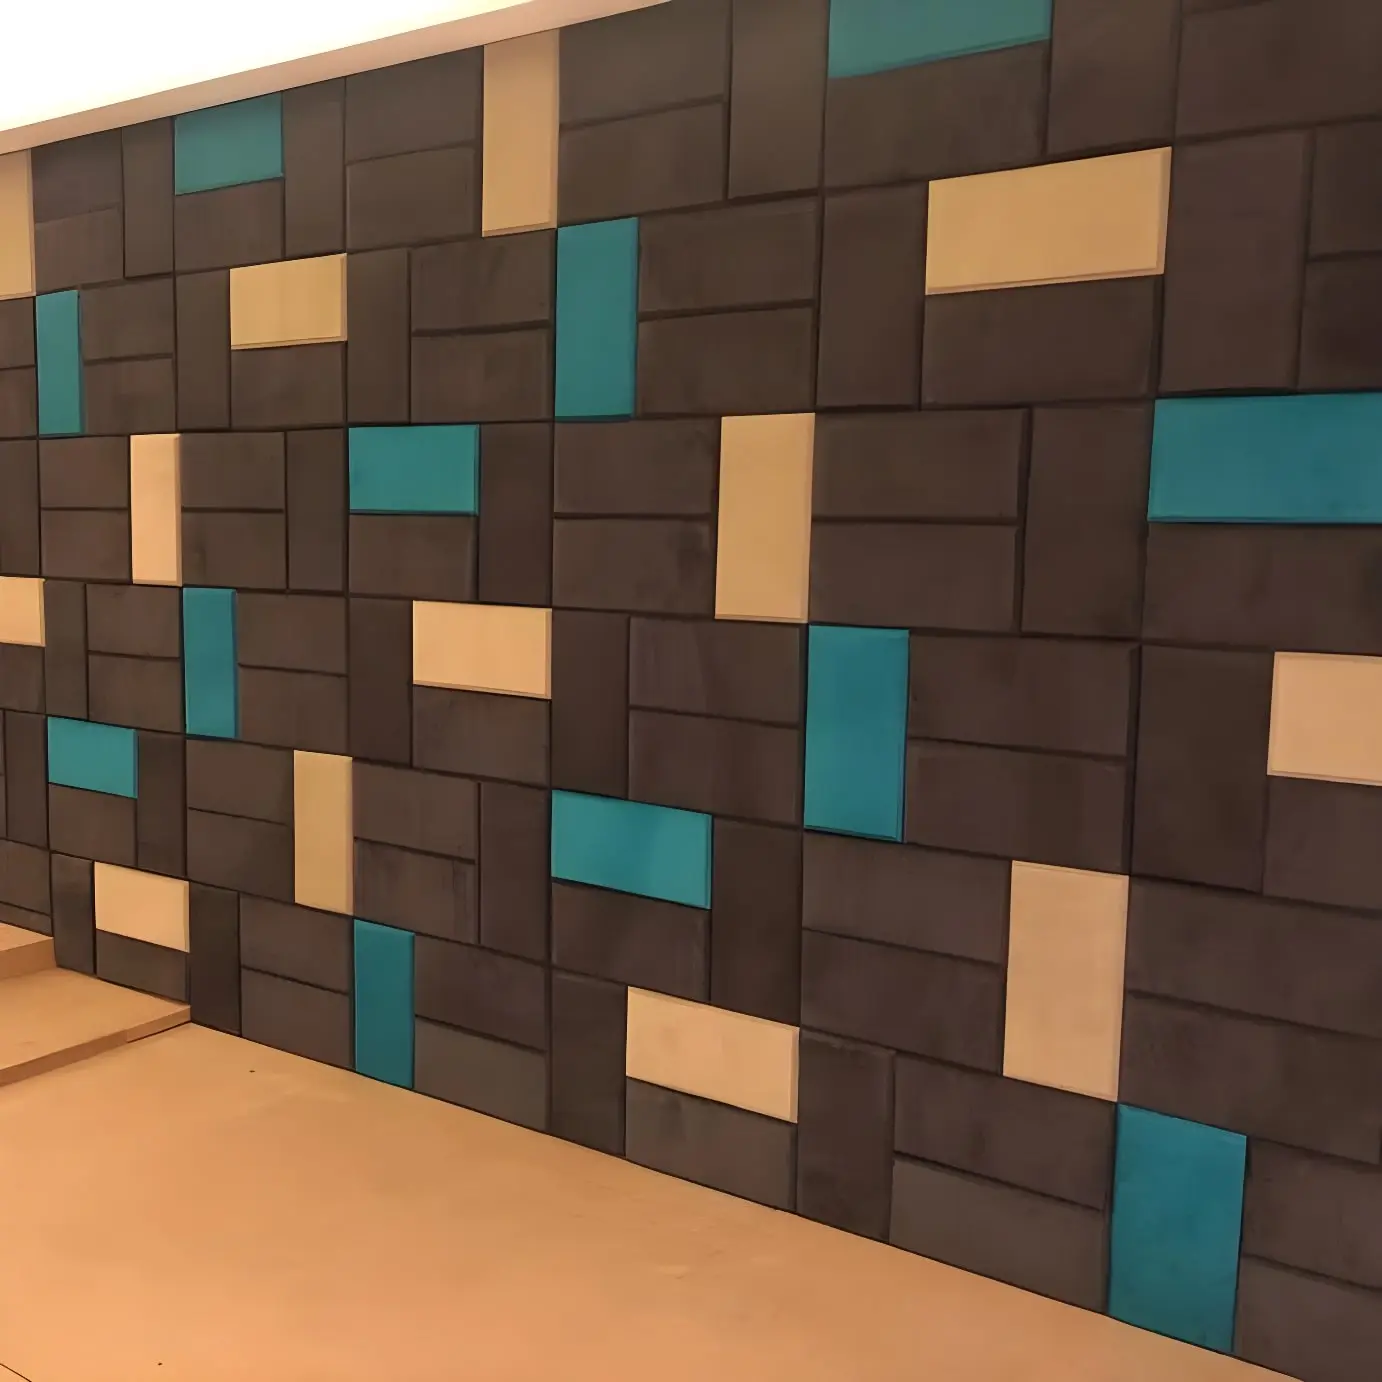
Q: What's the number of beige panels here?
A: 13